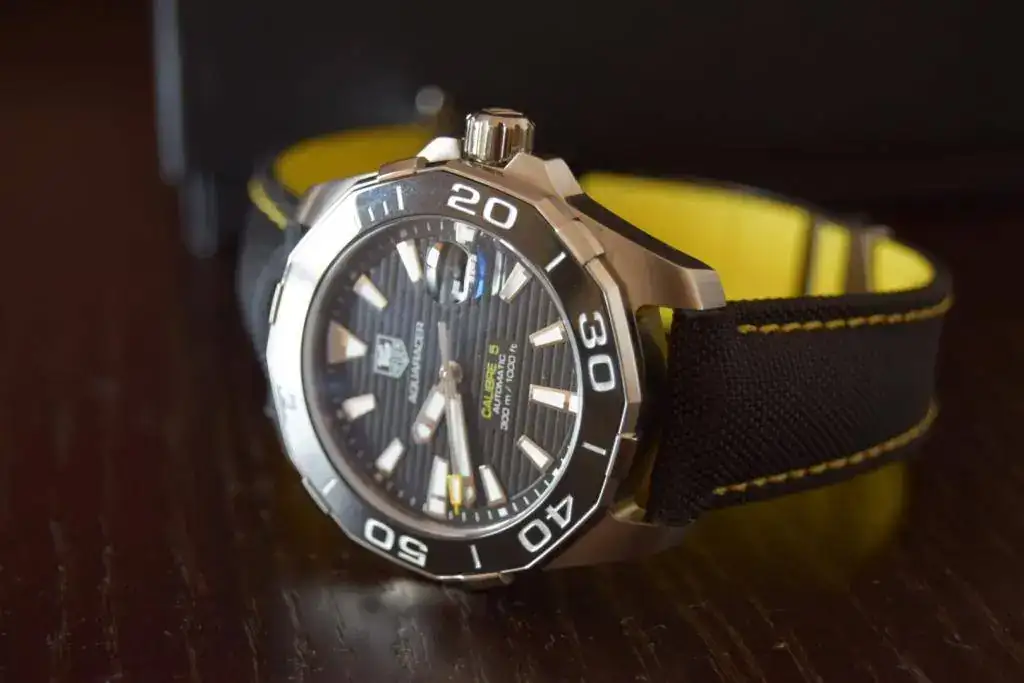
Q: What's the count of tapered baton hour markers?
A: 10